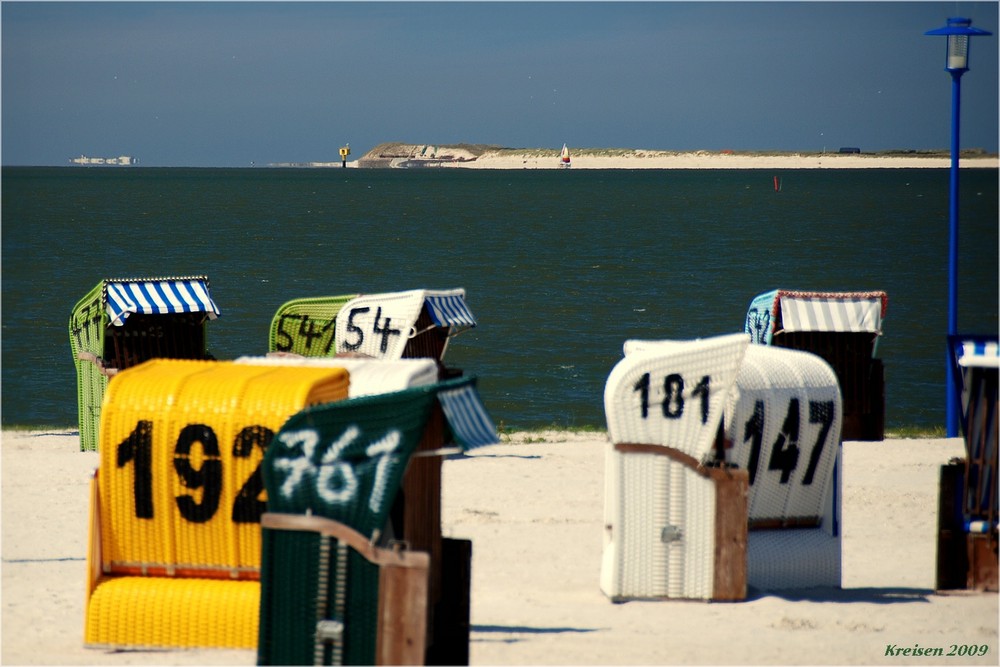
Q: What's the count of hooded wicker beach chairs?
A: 10